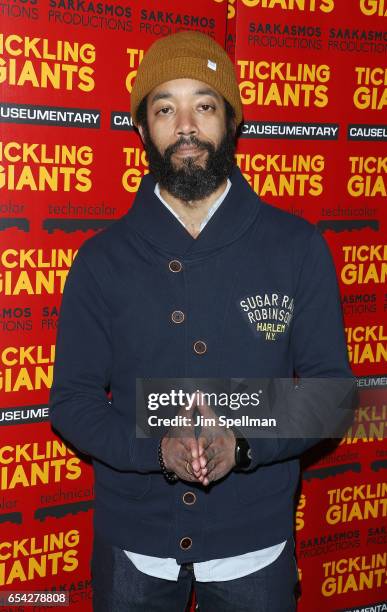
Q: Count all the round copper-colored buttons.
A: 5